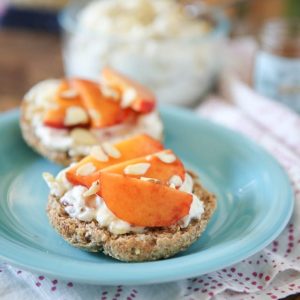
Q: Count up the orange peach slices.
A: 6